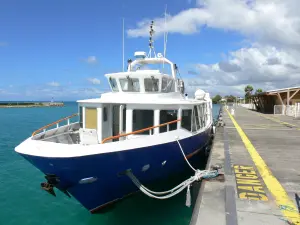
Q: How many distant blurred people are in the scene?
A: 0